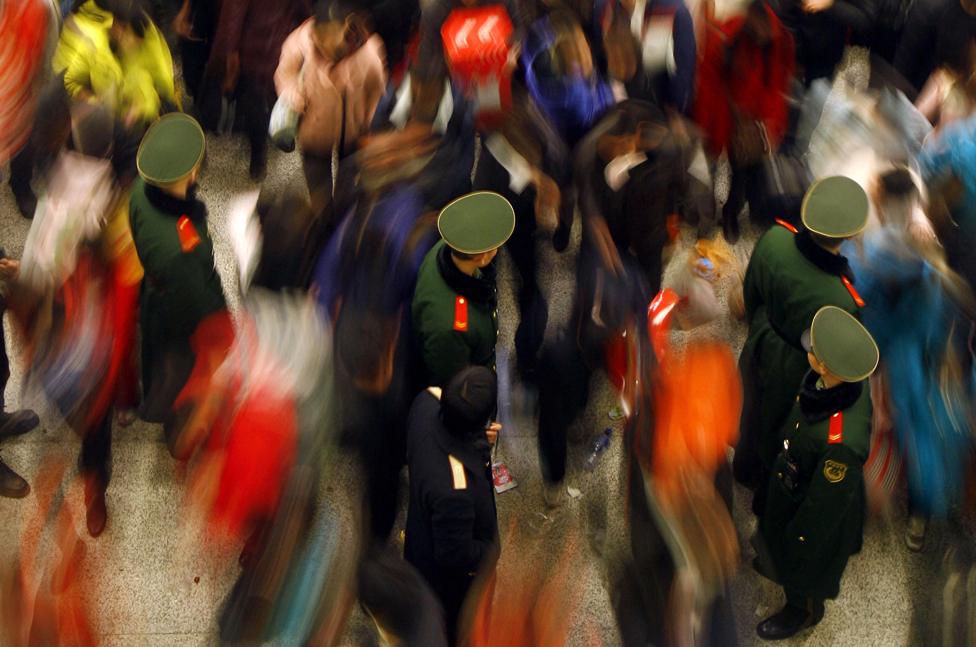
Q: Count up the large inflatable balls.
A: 0